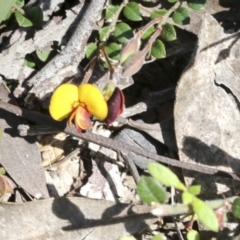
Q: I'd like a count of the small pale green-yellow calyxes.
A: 1